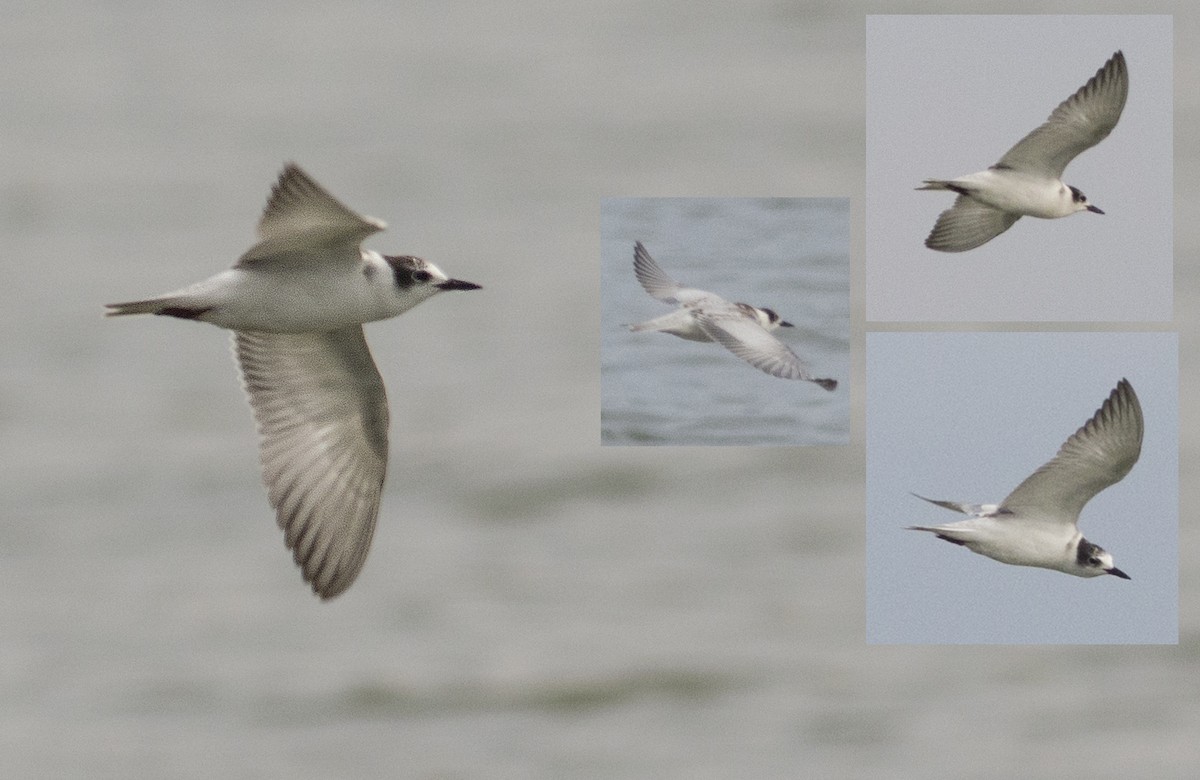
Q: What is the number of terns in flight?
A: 4